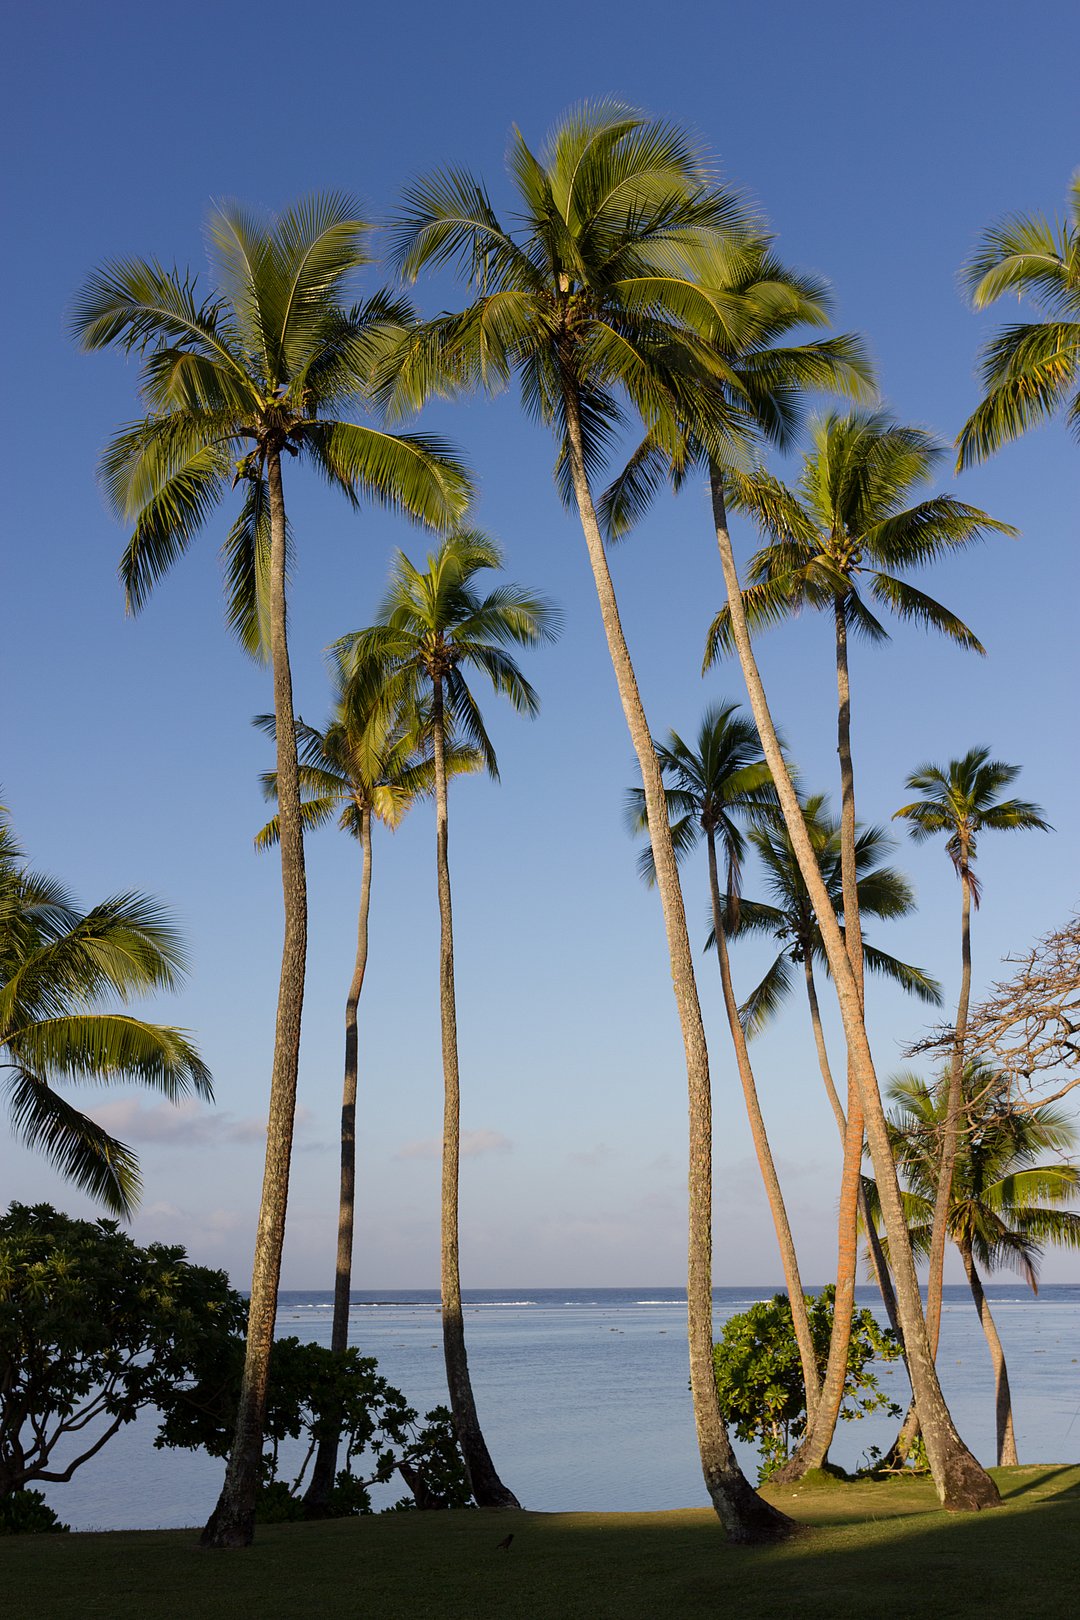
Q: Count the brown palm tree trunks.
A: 10